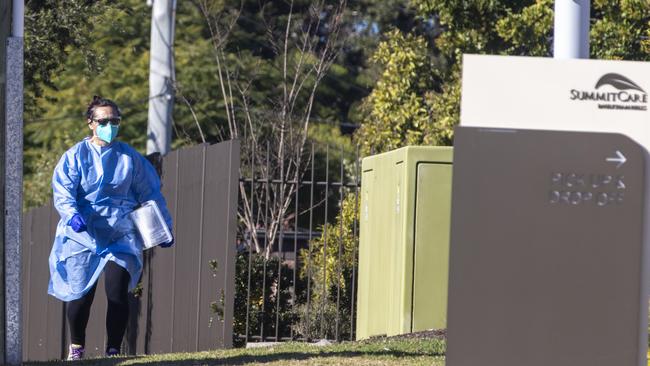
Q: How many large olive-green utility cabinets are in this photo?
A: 1